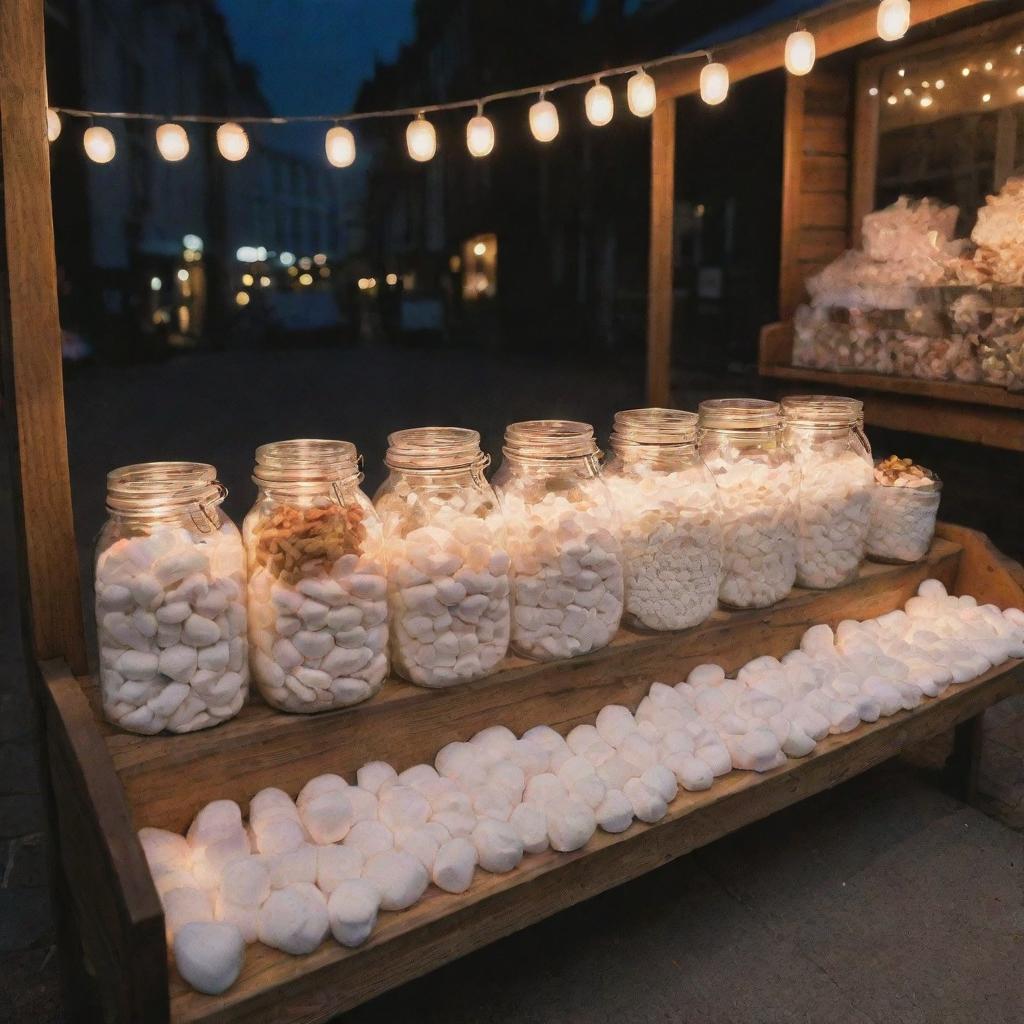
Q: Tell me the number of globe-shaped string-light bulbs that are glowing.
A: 13